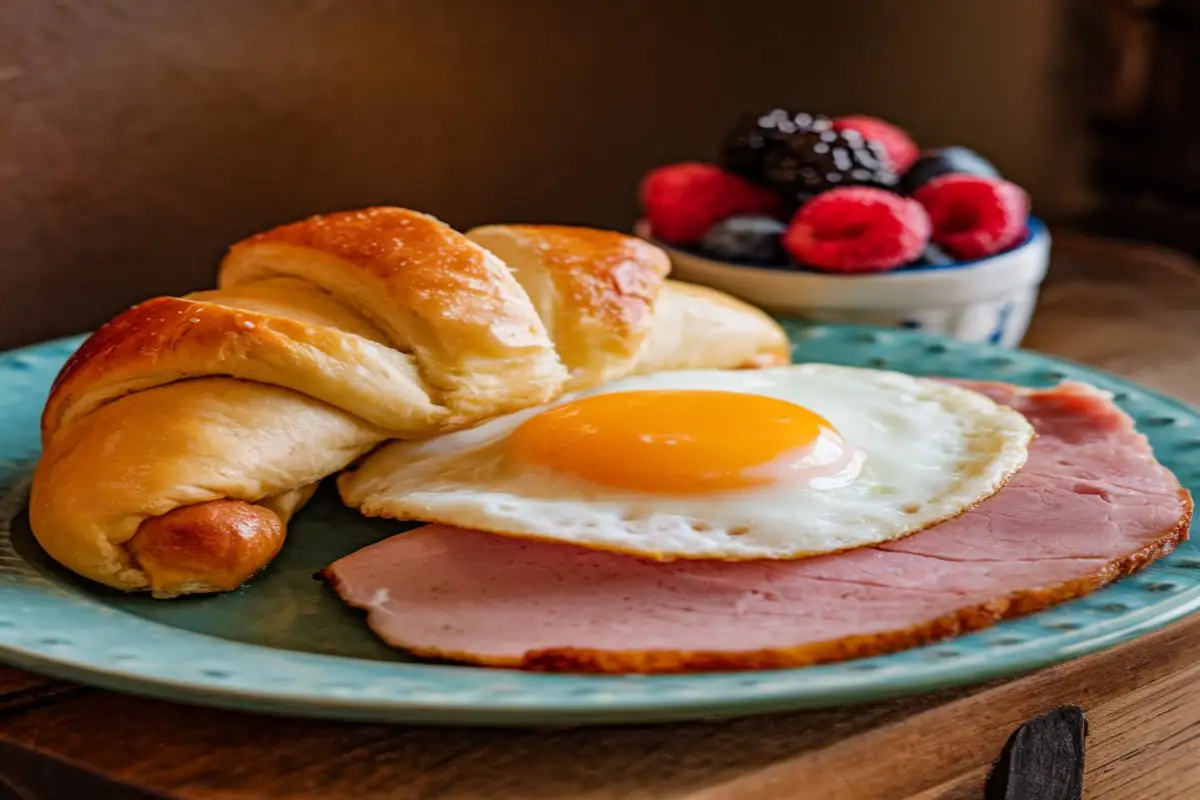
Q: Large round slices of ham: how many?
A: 1